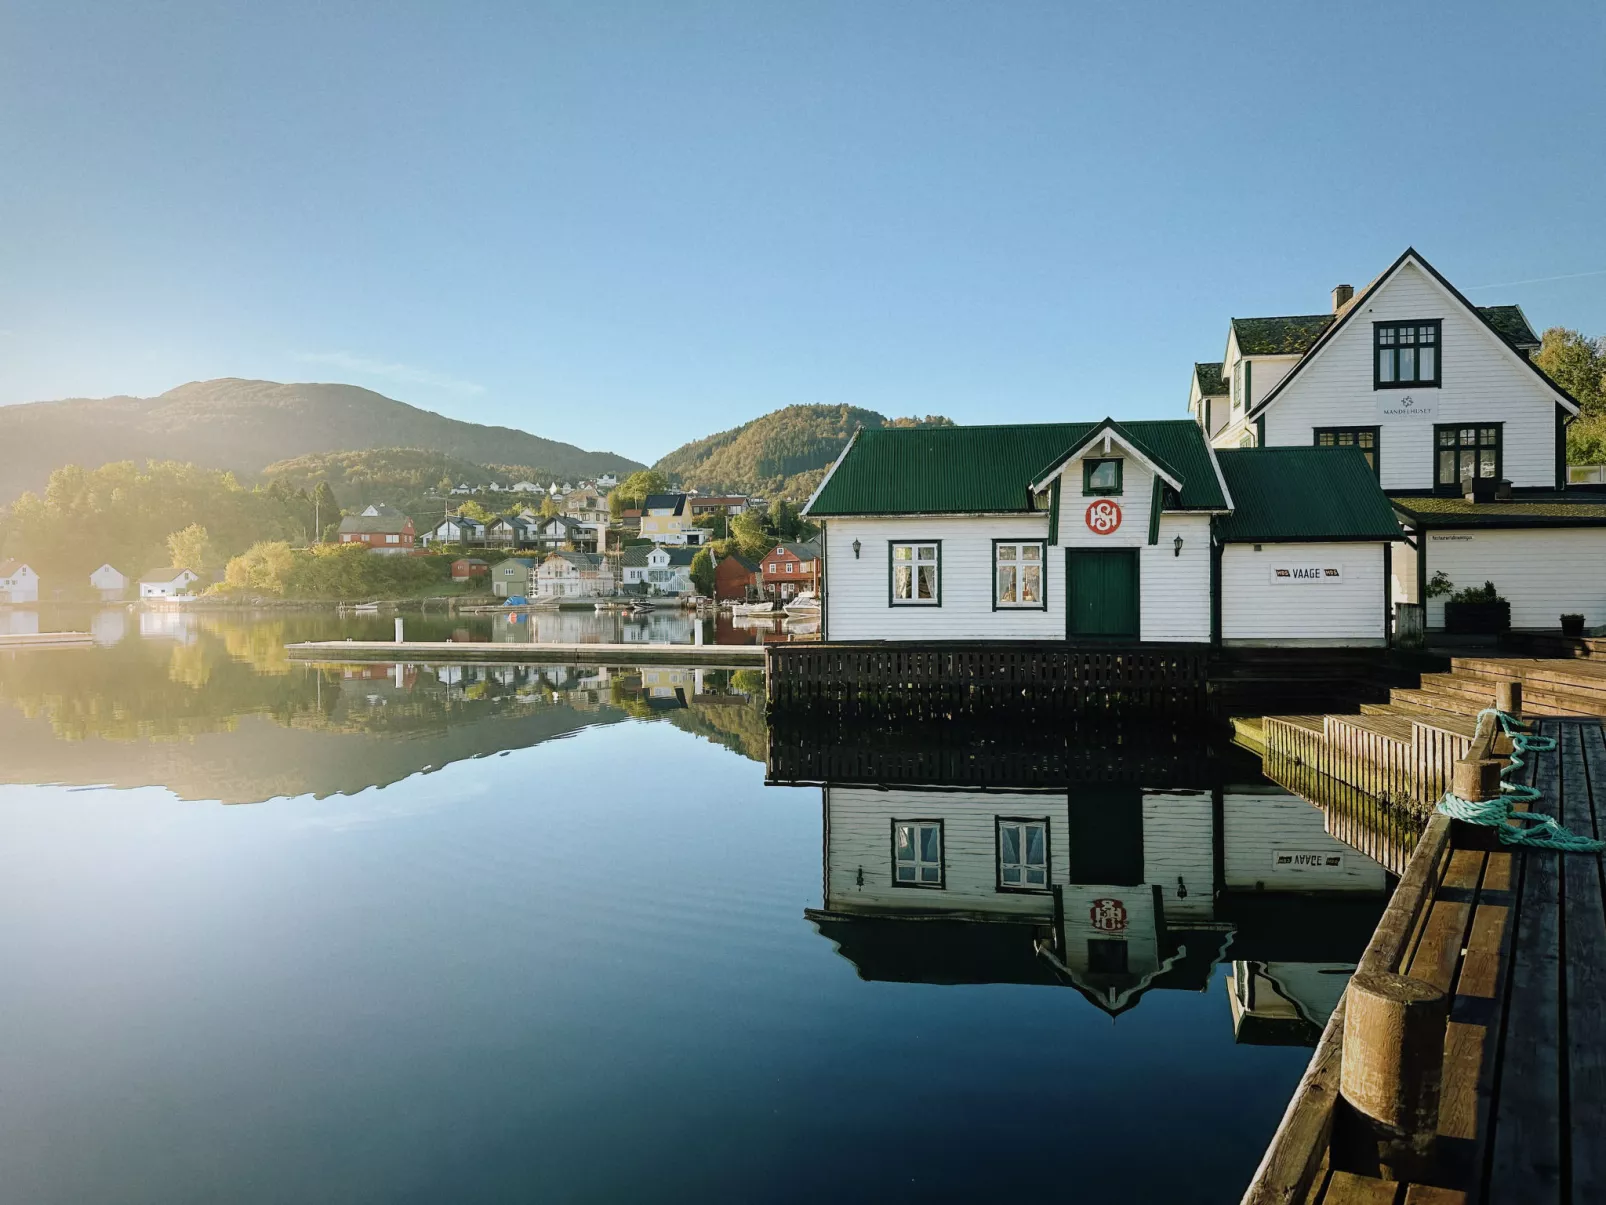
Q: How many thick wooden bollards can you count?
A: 3